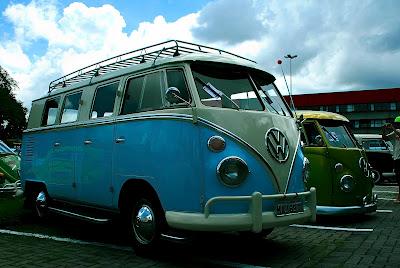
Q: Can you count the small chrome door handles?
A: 3